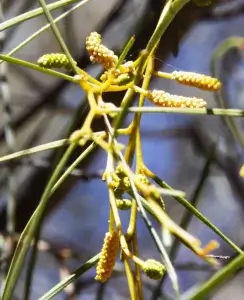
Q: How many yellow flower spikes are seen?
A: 4